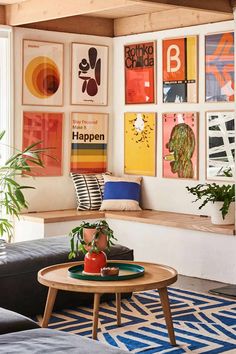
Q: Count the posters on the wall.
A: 10